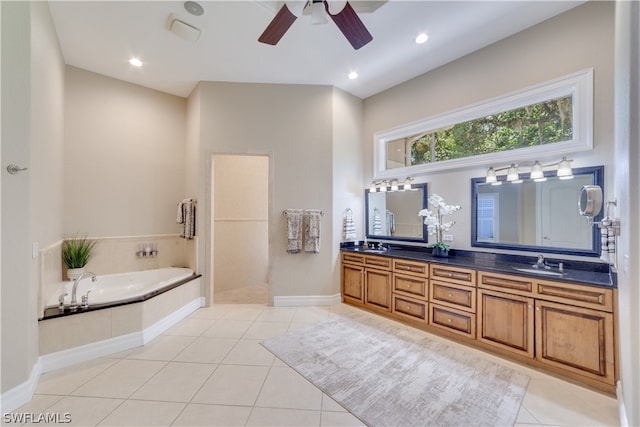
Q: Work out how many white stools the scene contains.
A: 0